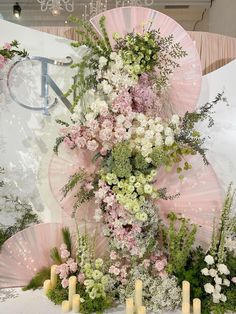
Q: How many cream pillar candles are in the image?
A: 11